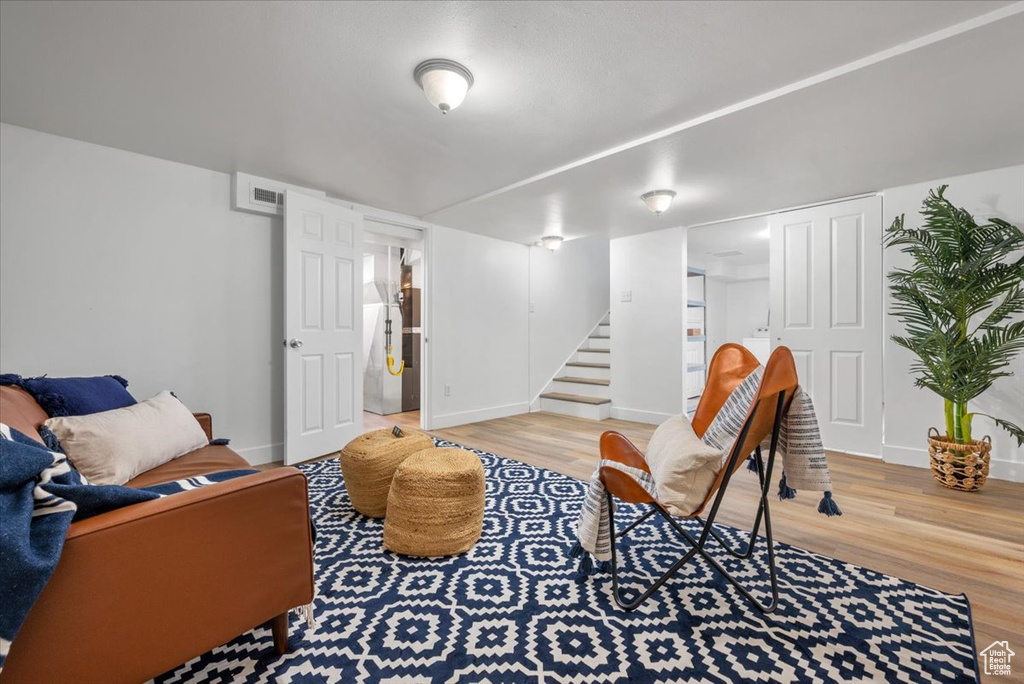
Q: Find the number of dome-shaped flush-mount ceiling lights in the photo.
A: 3